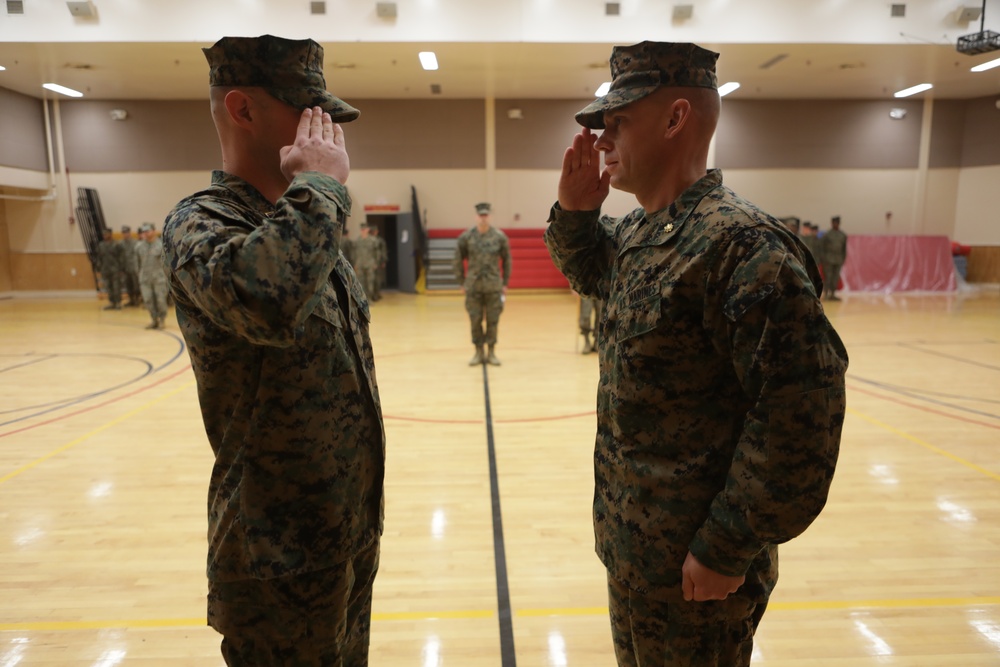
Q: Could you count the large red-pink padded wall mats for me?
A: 1